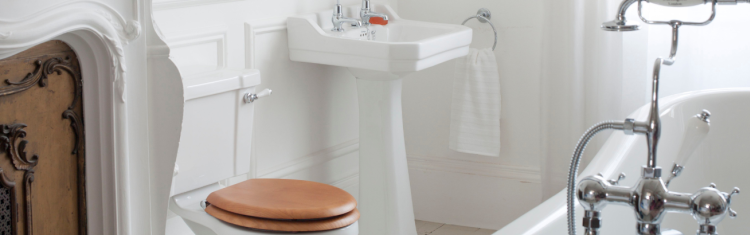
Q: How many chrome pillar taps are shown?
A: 2